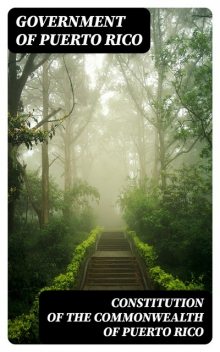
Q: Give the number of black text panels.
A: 2